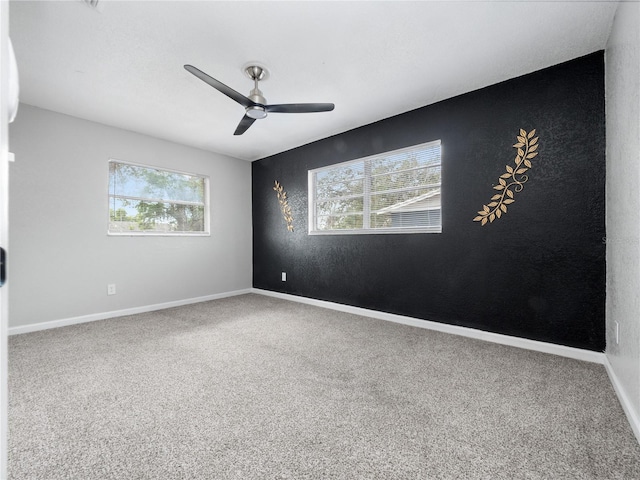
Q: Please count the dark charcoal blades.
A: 3